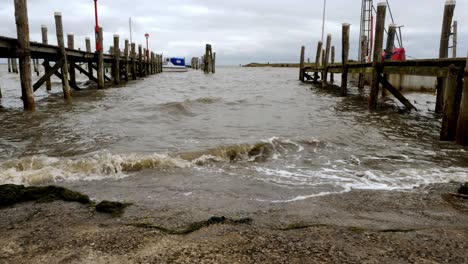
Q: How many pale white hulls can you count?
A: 1